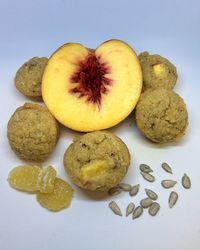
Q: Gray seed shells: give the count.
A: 15